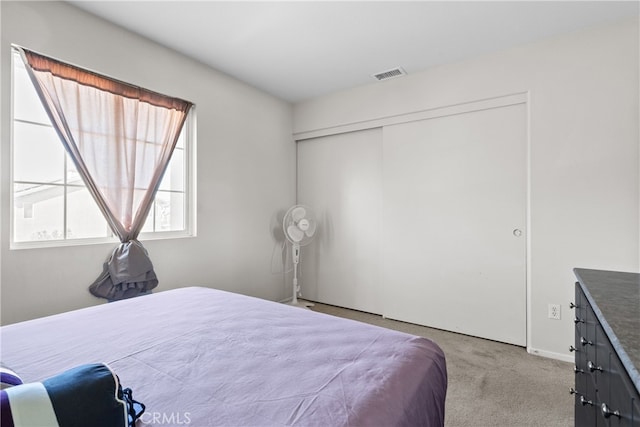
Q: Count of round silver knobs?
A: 9